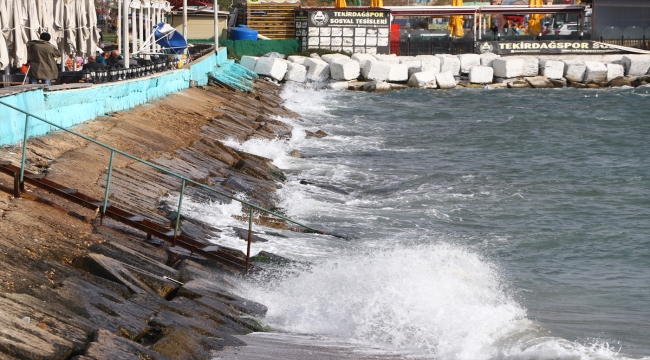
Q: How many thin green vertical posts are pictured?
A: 4